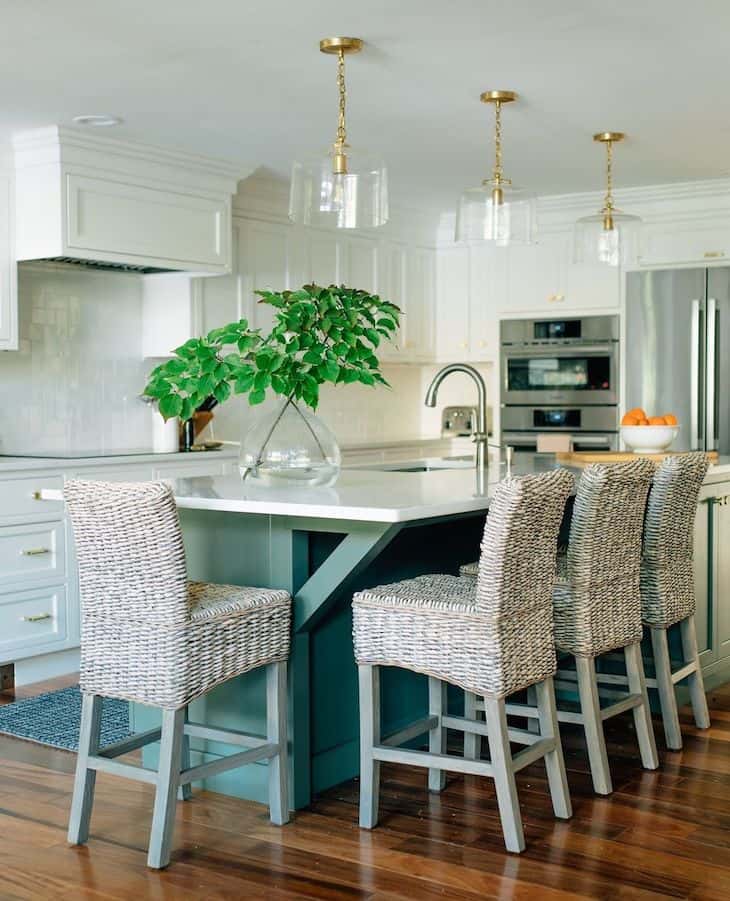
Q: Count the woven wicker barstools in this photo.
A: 4